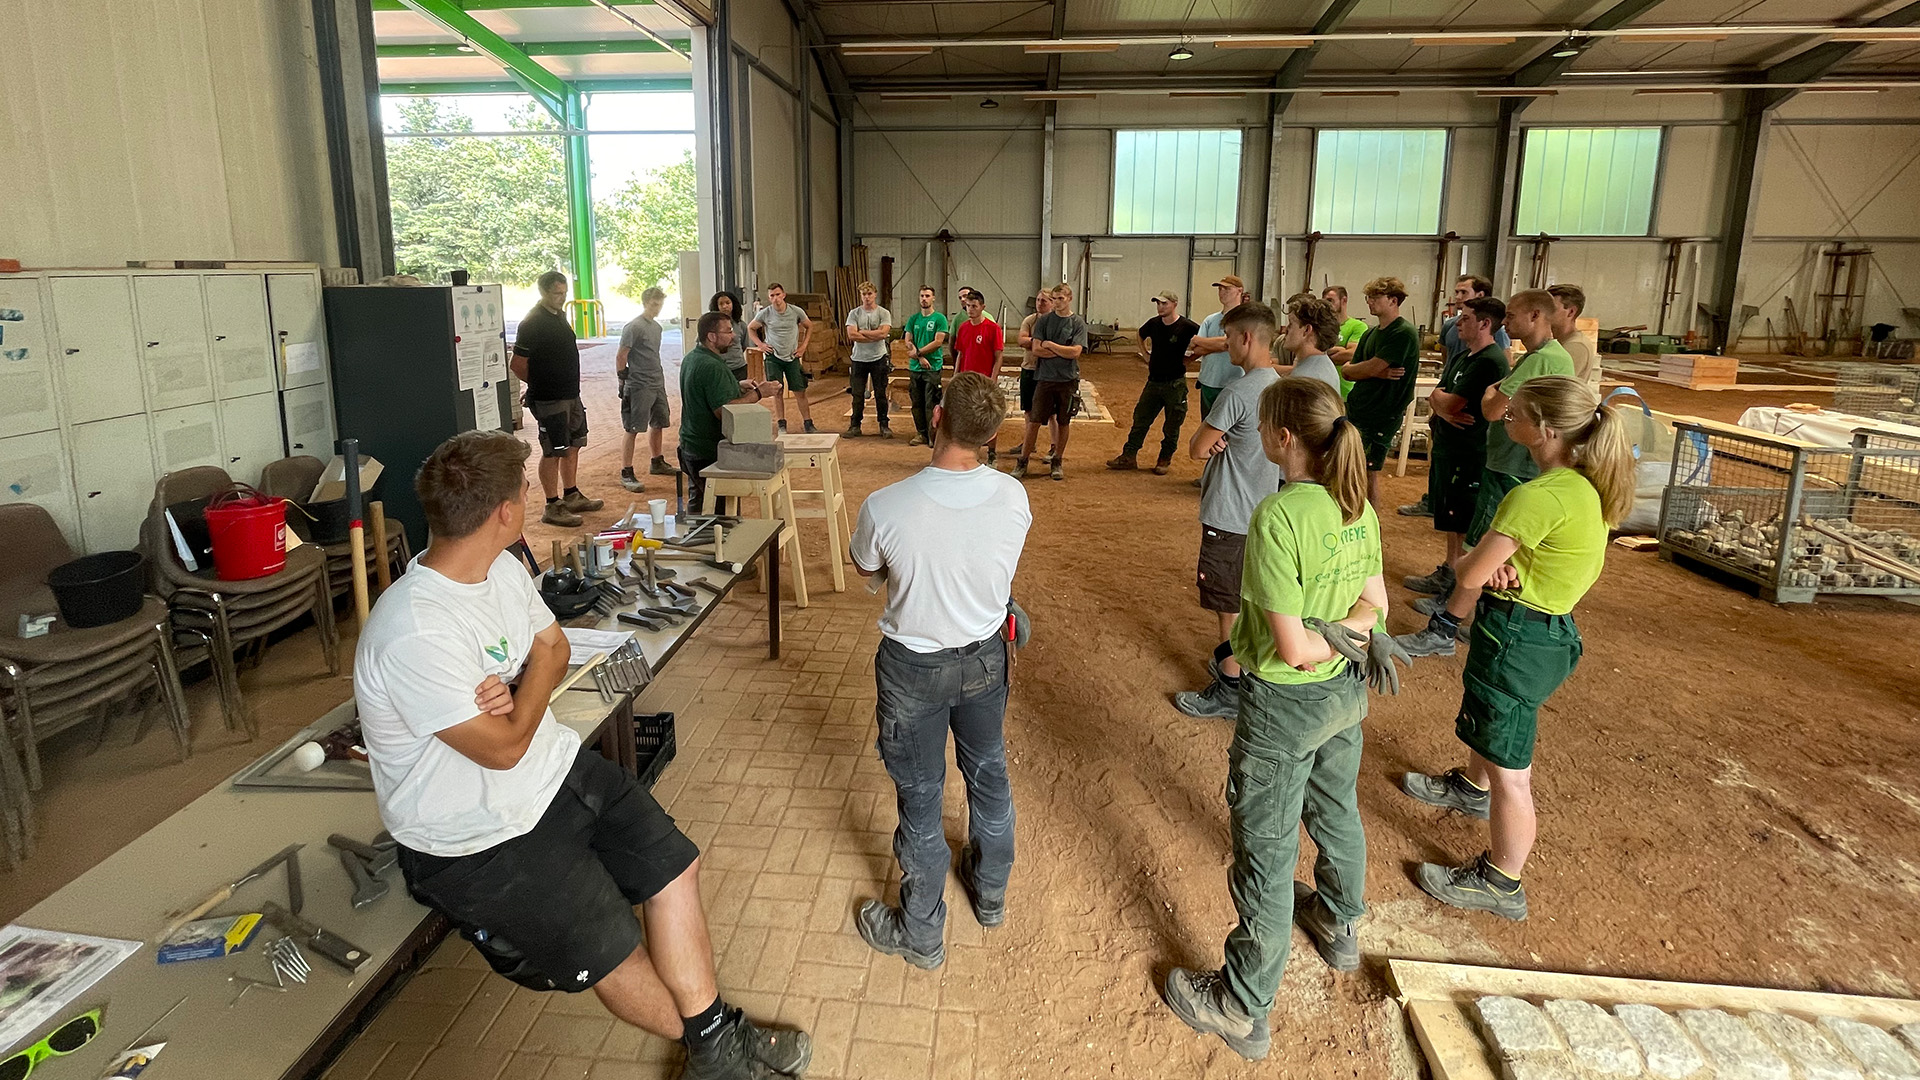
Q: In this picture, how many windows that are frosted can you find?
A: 3